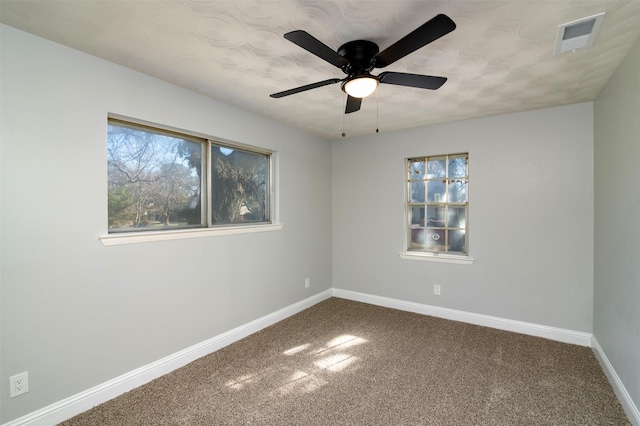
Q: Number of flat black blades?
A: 5